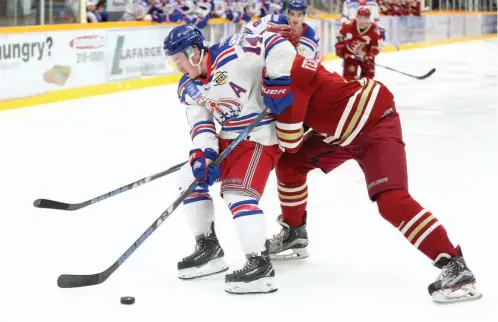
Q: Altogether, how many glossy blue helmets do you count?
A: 2